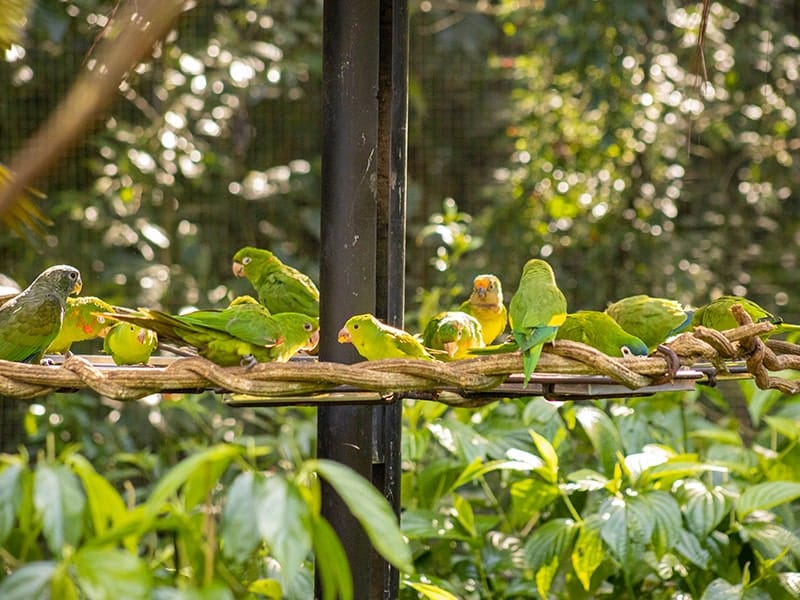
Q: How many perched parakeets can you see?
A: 12